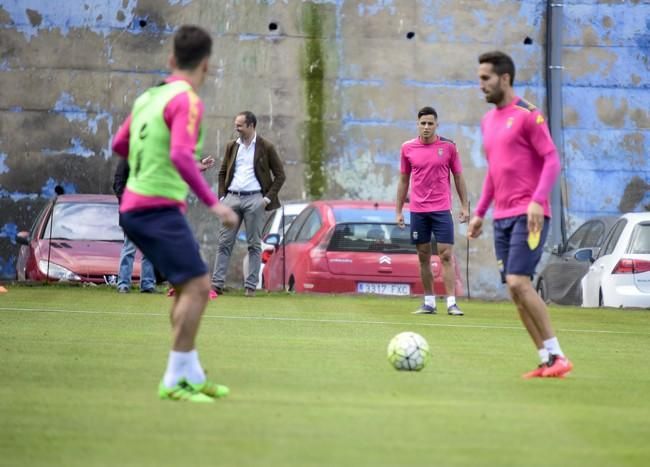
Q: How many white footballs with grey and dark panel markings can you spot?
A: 1